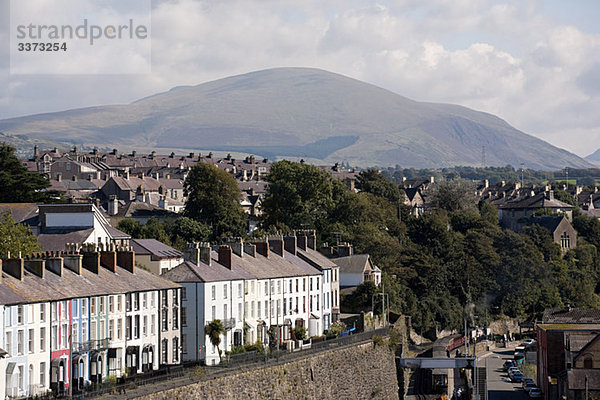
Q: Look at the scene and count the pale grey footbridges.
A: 1